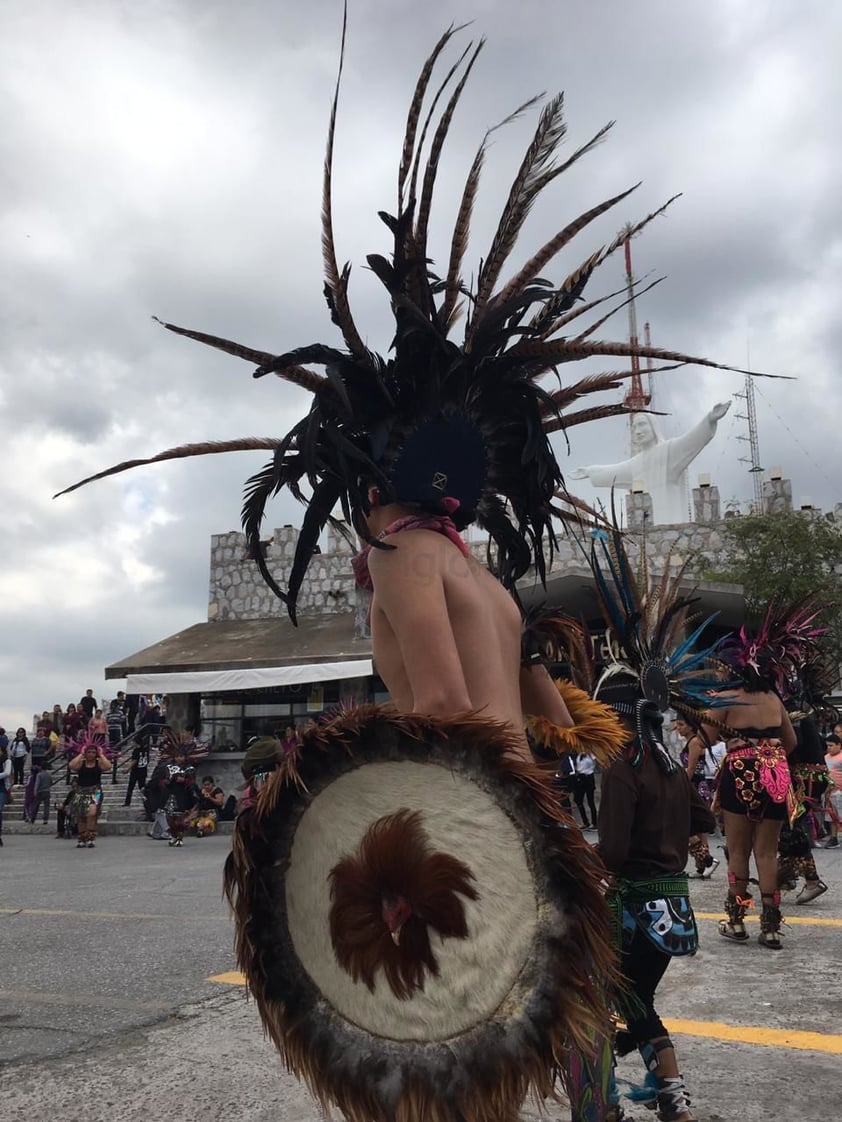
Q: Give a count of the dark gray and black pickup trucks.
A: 0